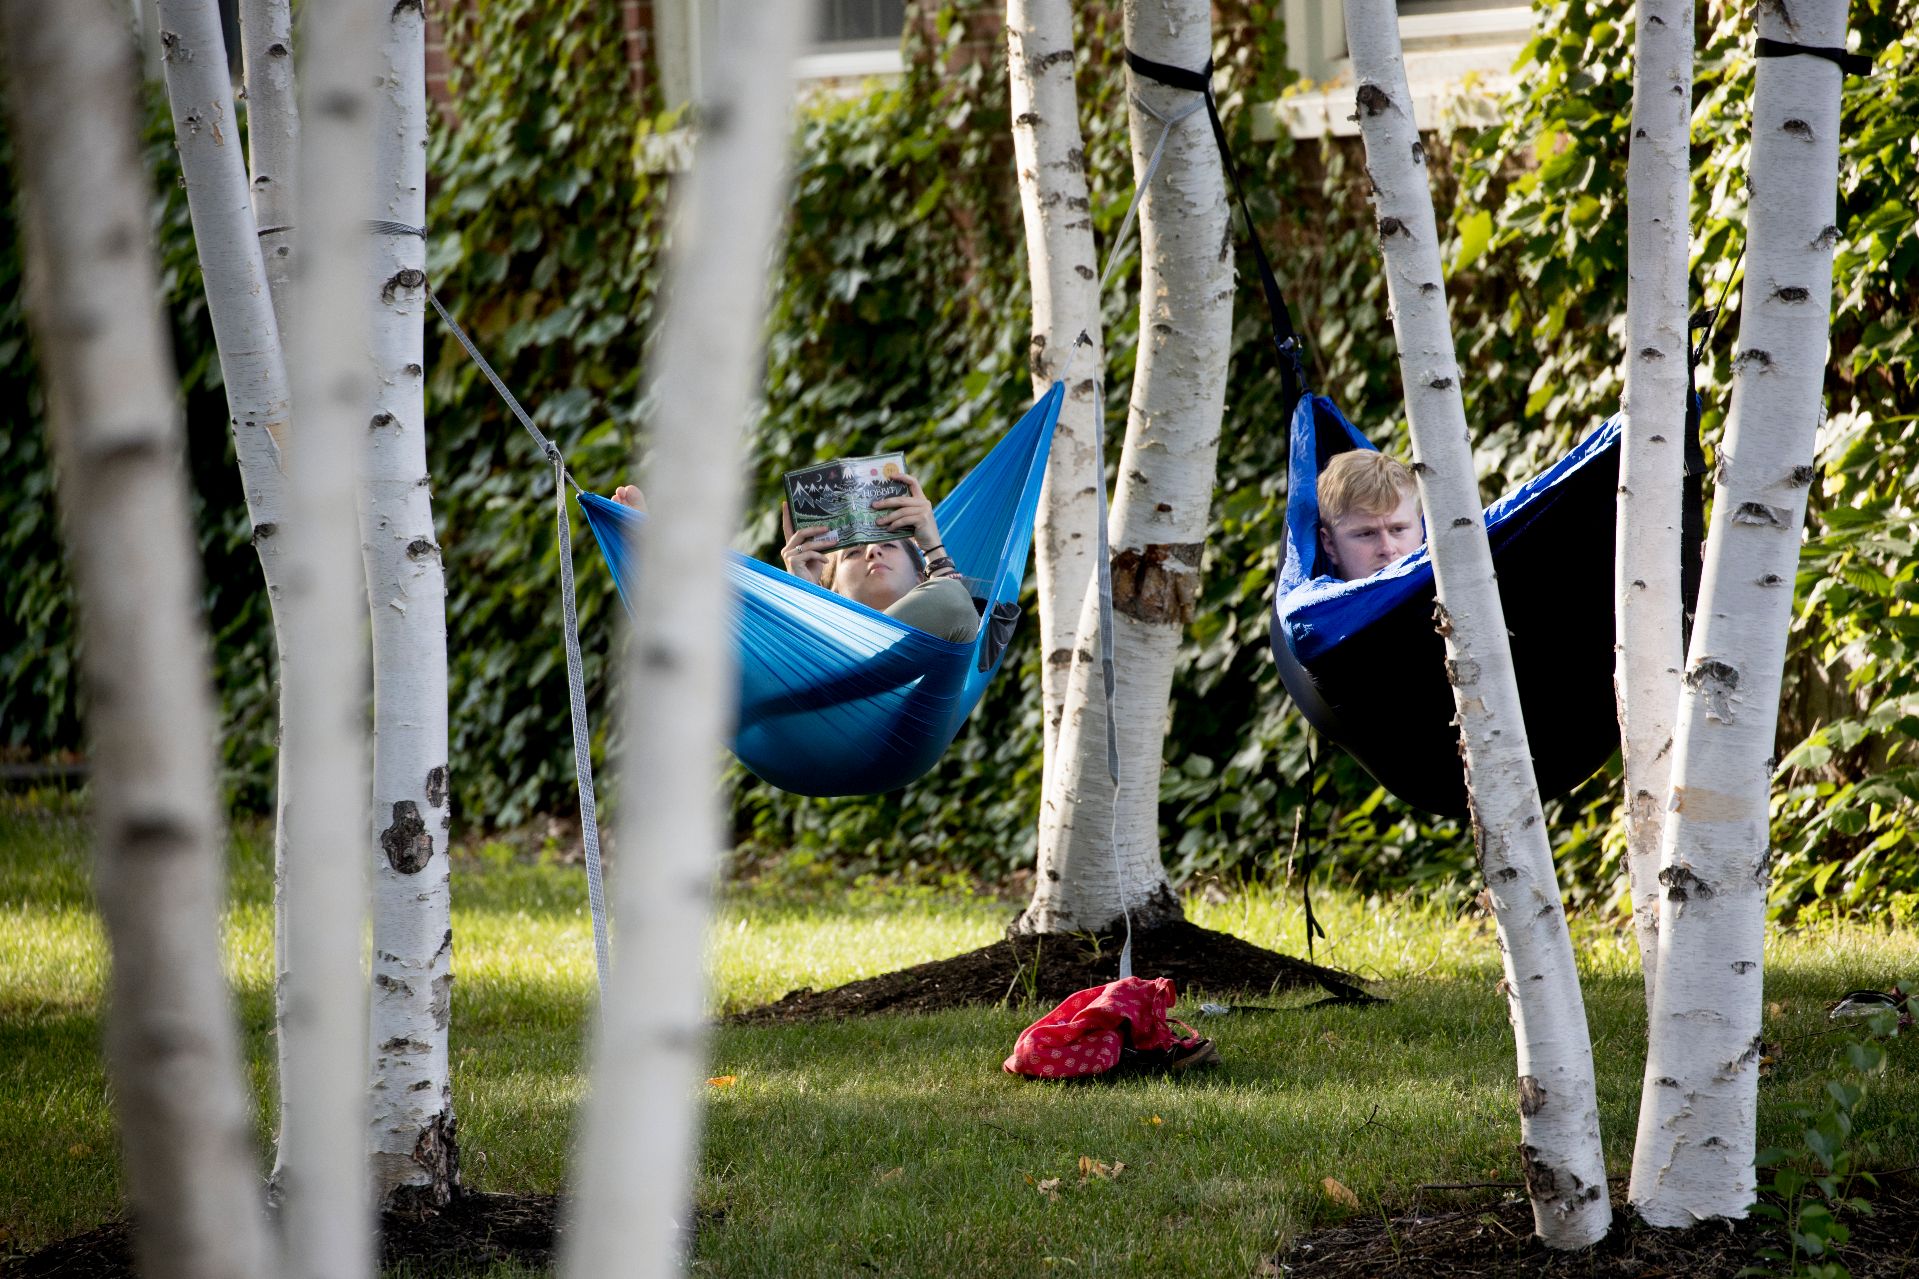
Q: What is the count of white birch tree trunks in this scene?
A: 11